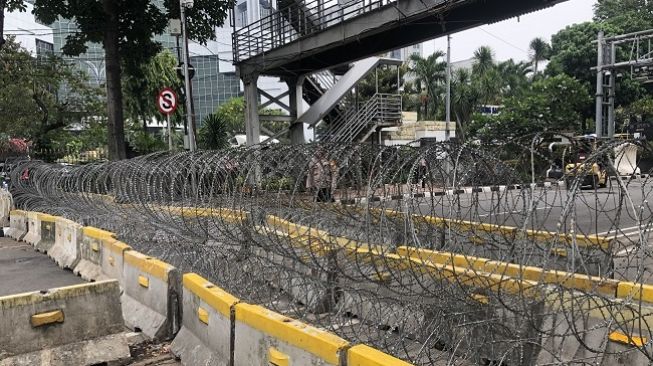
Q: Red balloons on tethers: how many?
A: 0